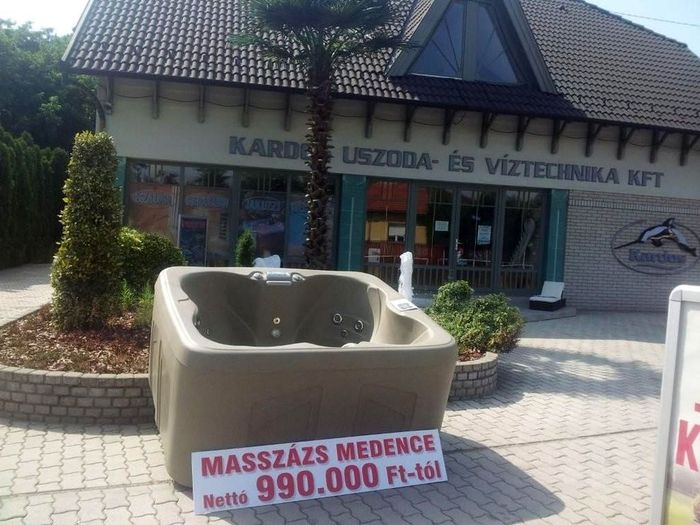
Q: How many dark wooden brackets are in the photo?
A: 15